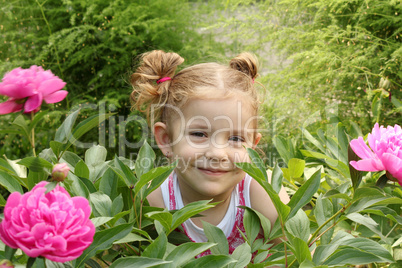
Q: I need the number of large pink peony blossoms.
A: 3